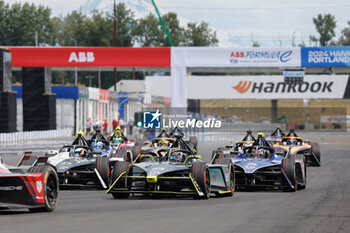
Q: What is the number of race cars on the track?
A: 11